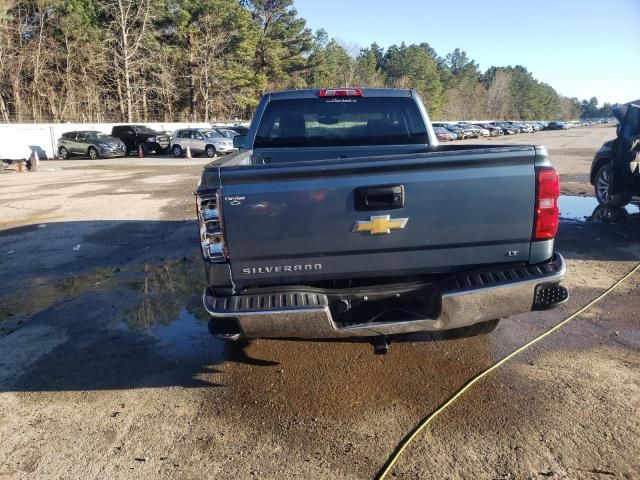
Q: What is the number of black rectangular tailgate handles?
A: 1